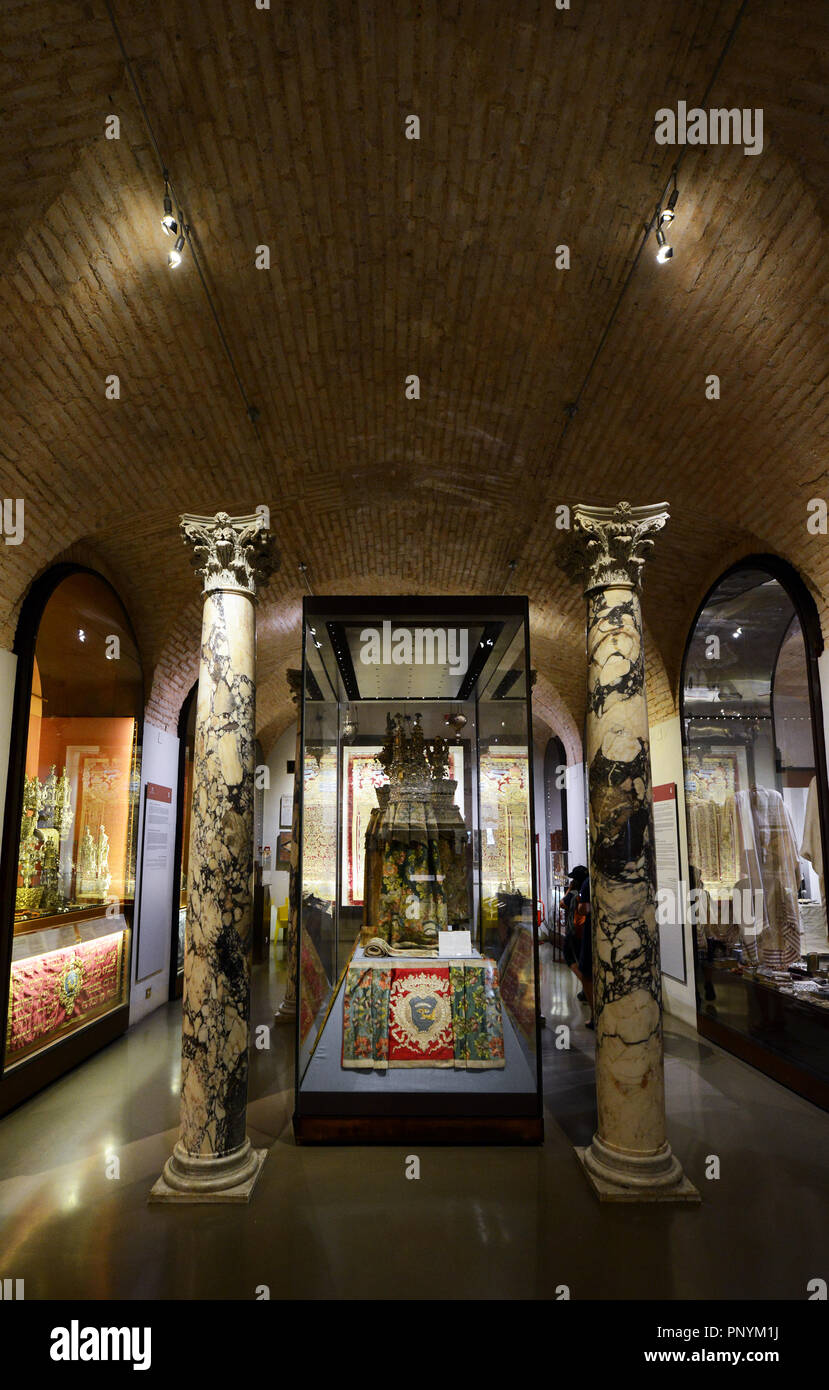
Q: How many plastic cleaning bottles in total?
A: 0